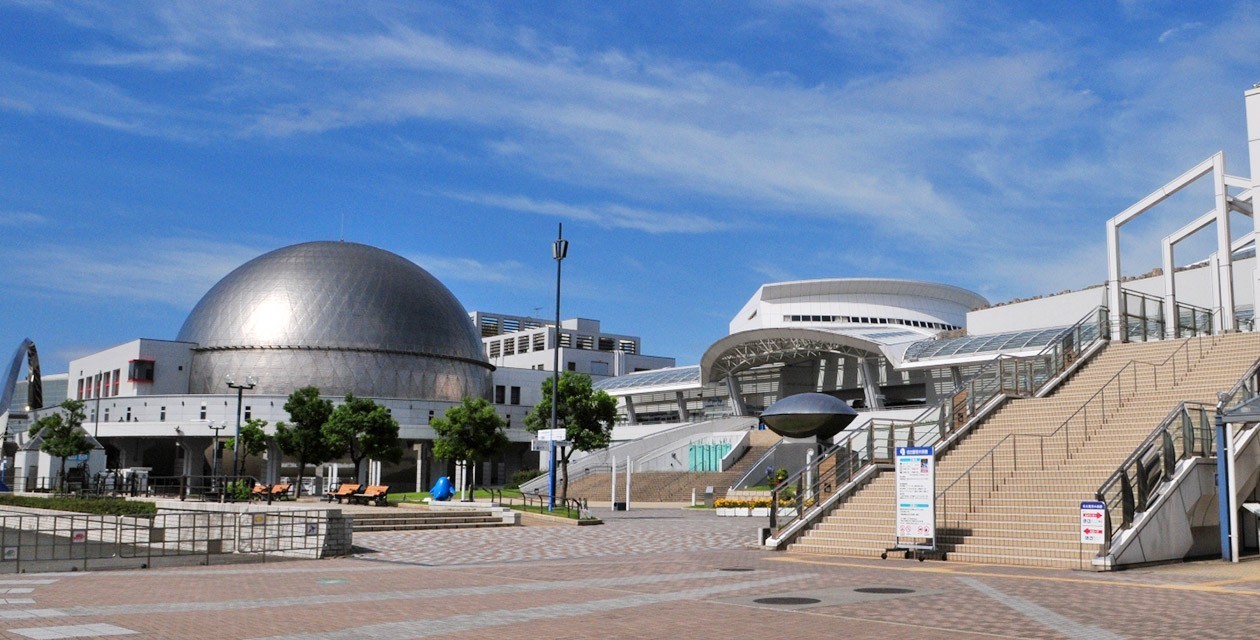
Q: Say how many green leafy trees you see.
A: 6